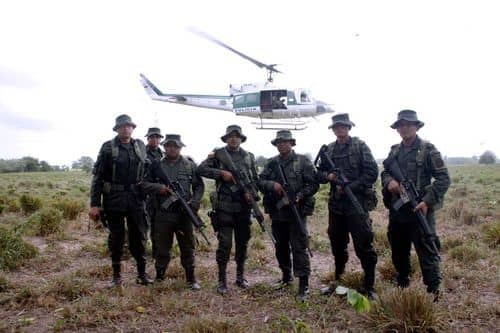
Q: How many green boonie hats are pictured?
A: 7